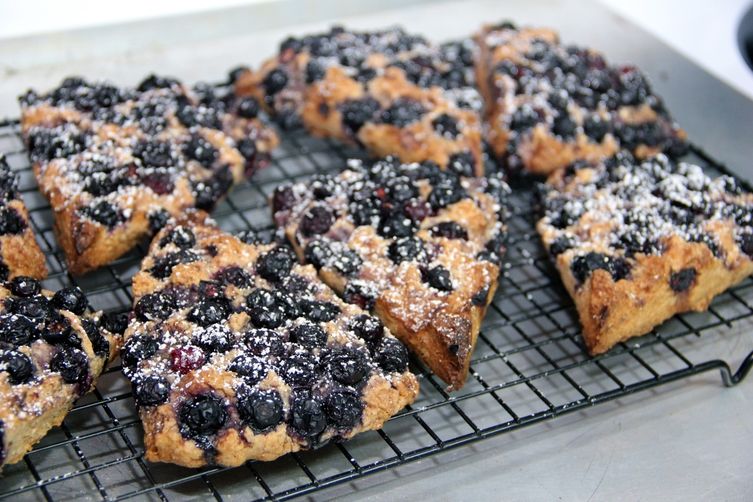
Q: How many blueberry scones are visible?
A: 8